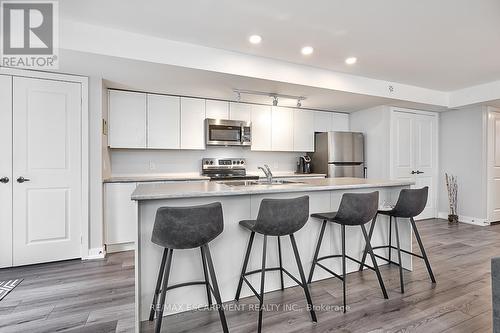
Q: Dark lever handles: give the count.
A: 4